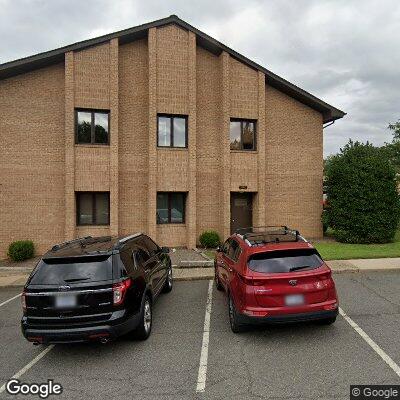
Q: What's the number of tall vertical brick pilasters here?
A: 6